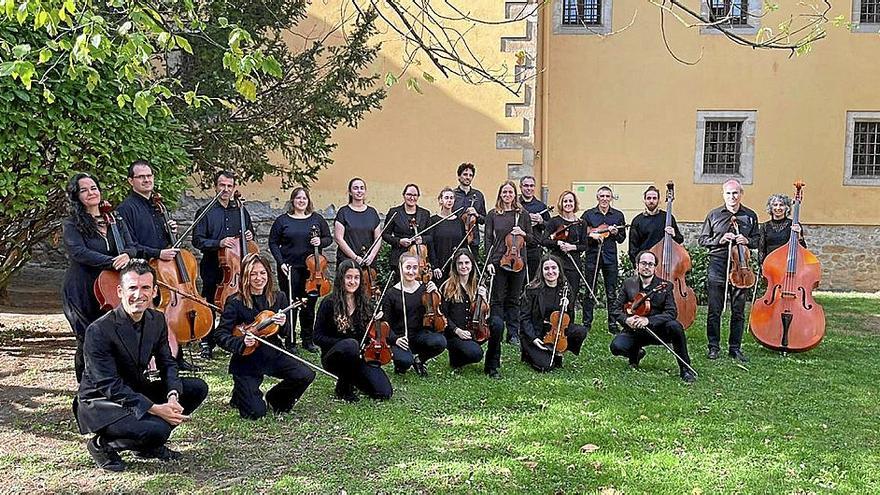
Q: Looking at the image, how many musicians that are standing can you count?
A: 15